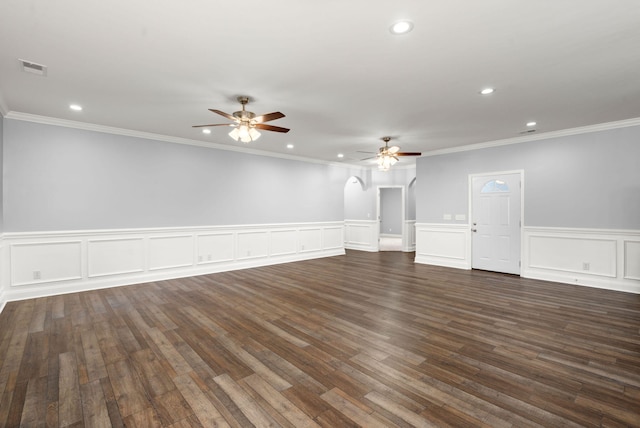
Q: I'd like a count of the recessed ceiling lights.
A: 7